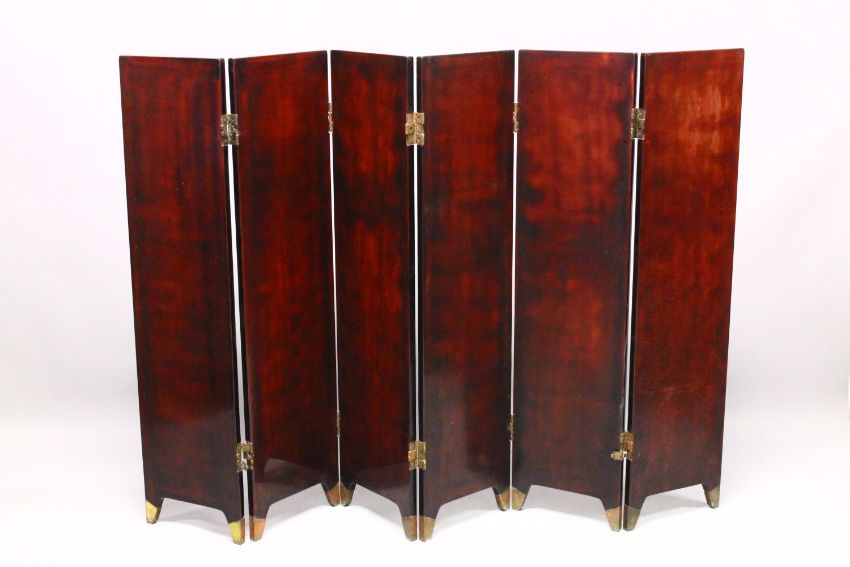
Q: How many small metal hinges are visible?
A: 10